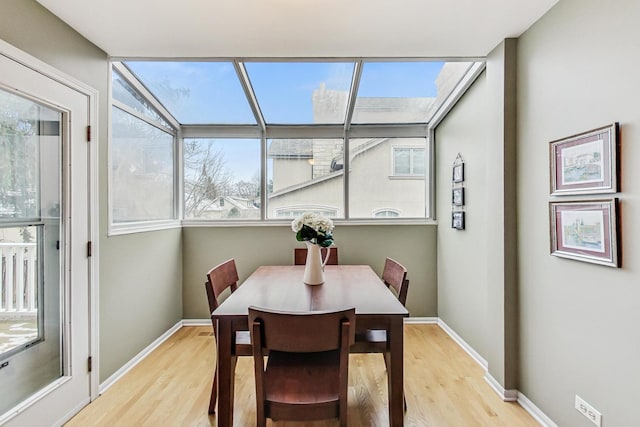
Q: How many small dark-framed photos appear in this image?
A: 3